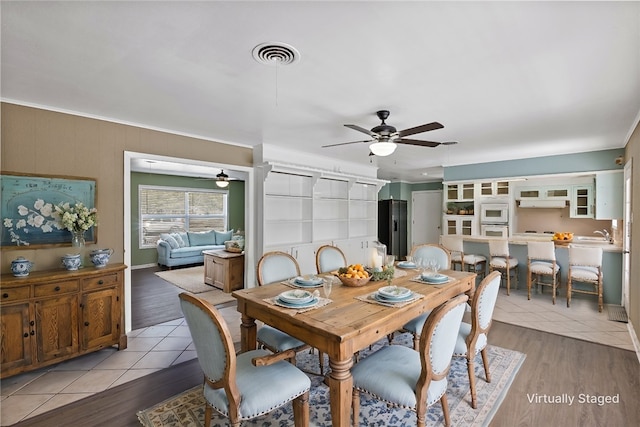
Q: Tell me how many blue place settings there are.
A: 5